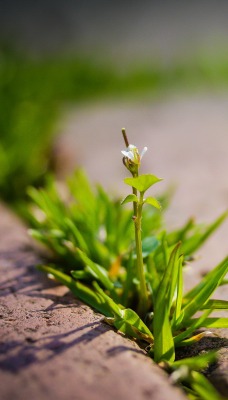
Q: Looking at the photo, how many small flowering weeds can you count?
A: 1